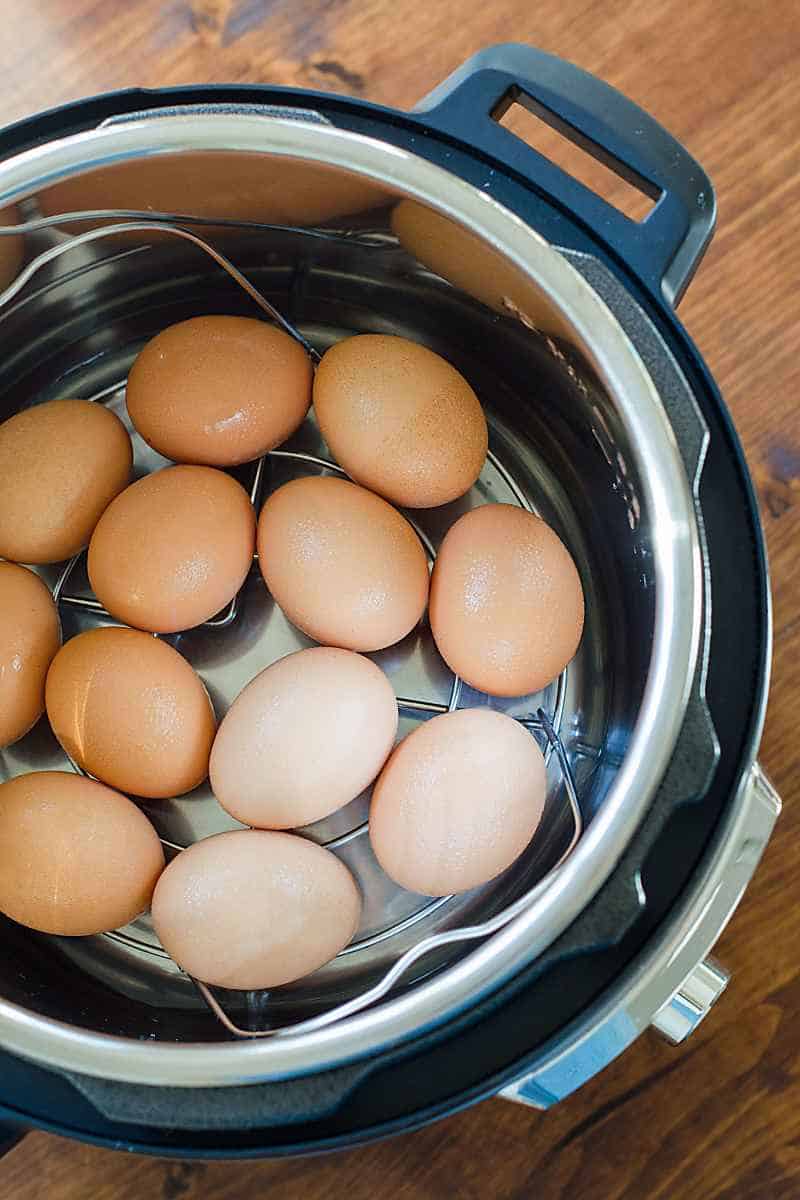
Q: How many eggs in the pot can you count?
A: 12